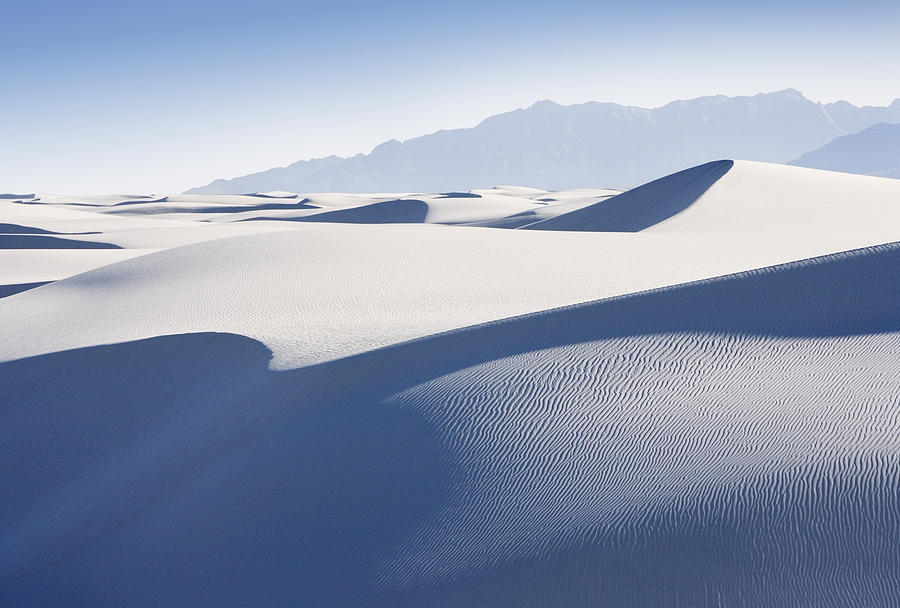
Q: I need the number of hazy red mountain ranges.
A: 0